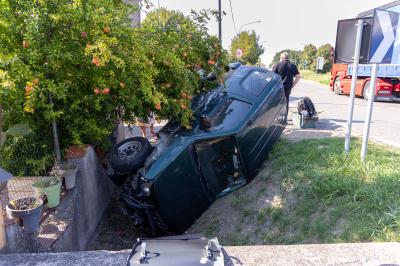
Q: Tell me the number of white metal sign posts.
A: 2